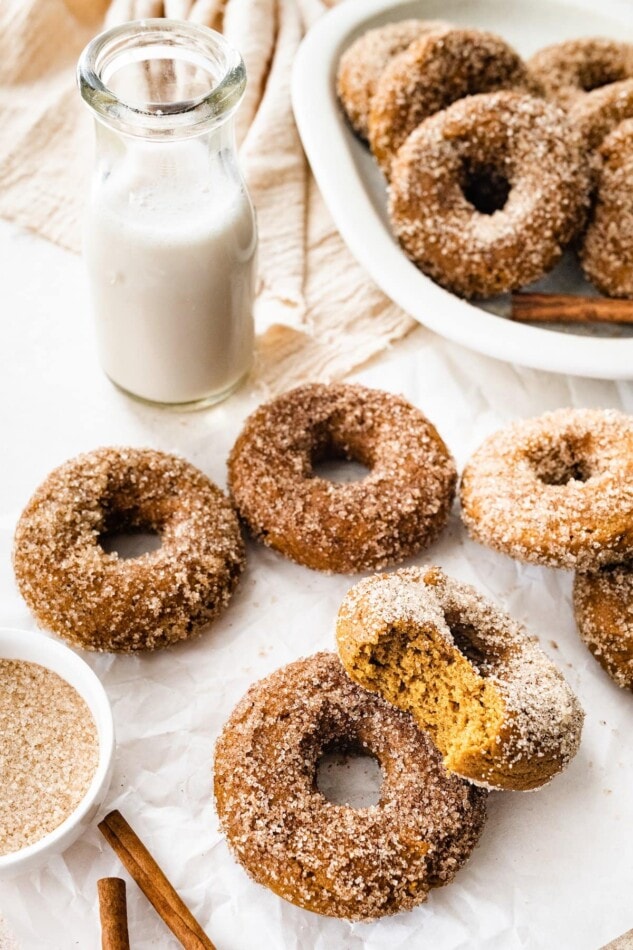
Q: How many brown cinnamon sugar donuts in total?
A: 12